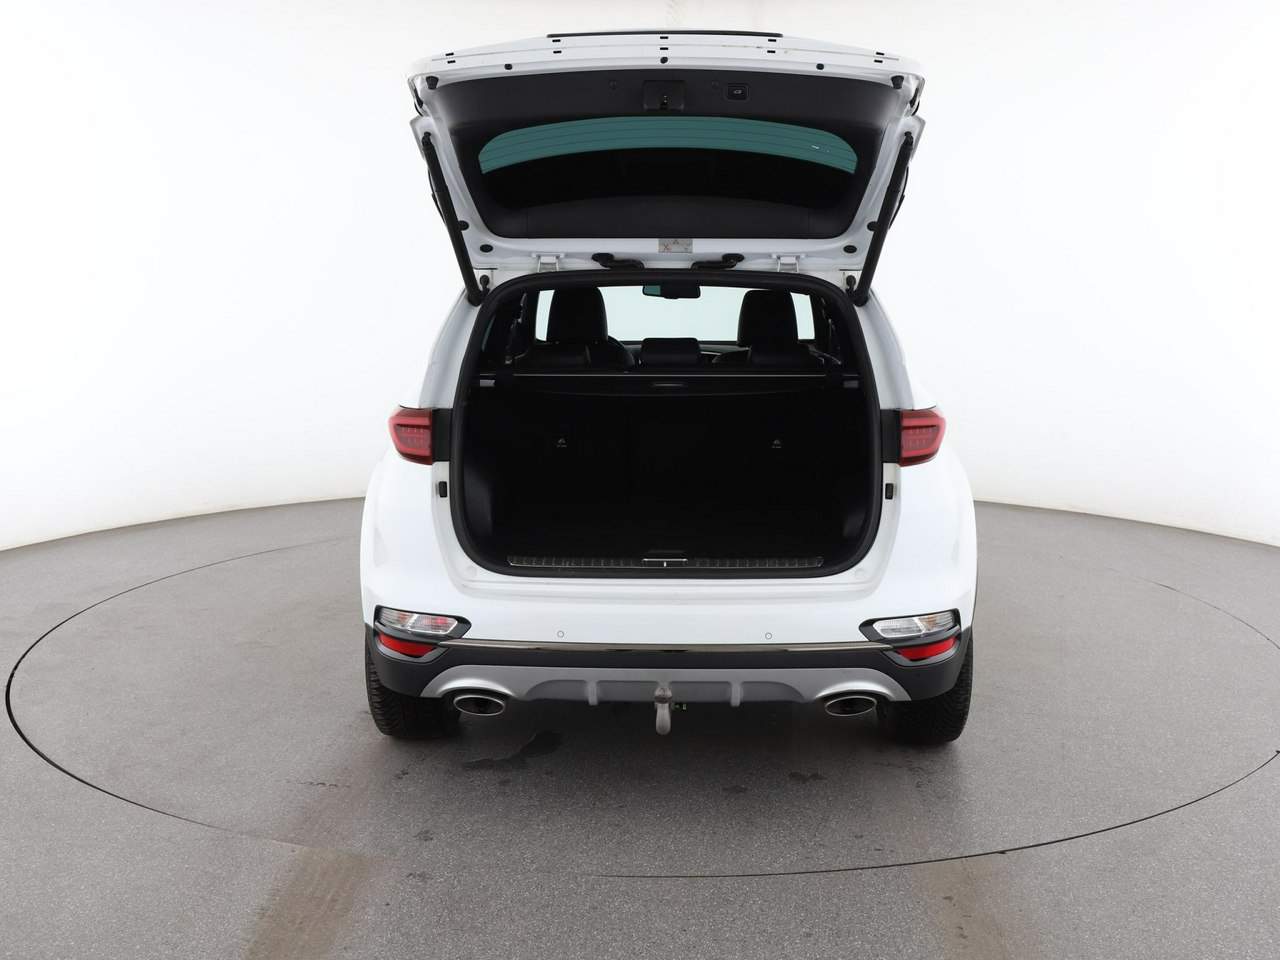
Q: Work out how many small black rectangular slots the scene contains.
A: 10